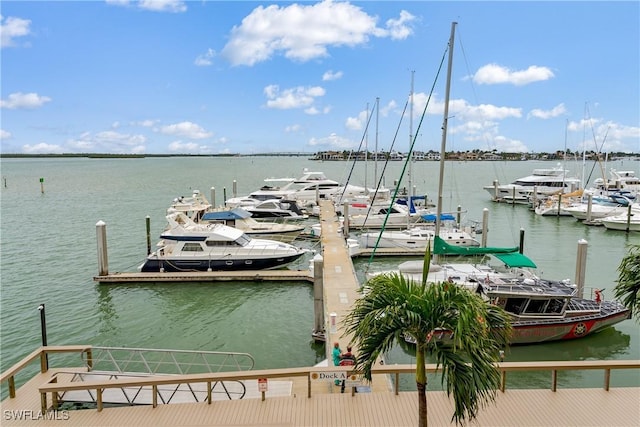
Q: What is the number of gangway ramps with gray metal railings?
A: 1